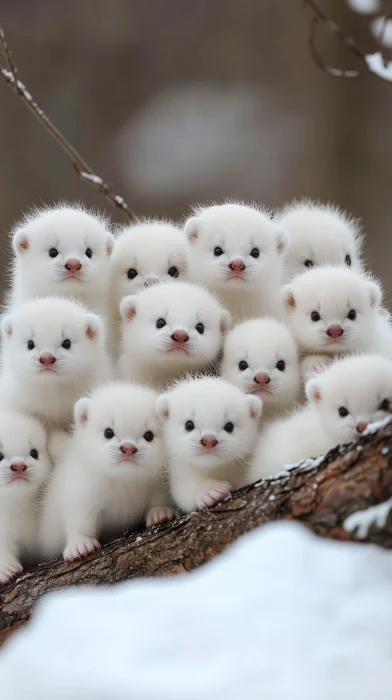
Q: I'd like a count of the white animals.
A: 12